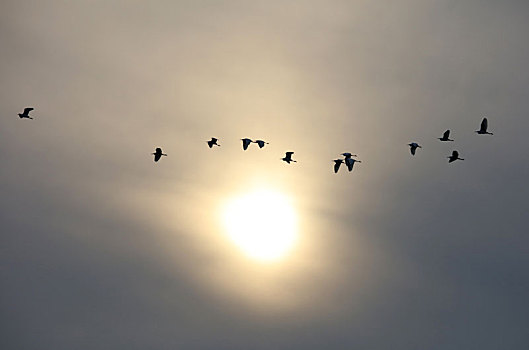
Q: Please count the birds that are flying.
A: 13